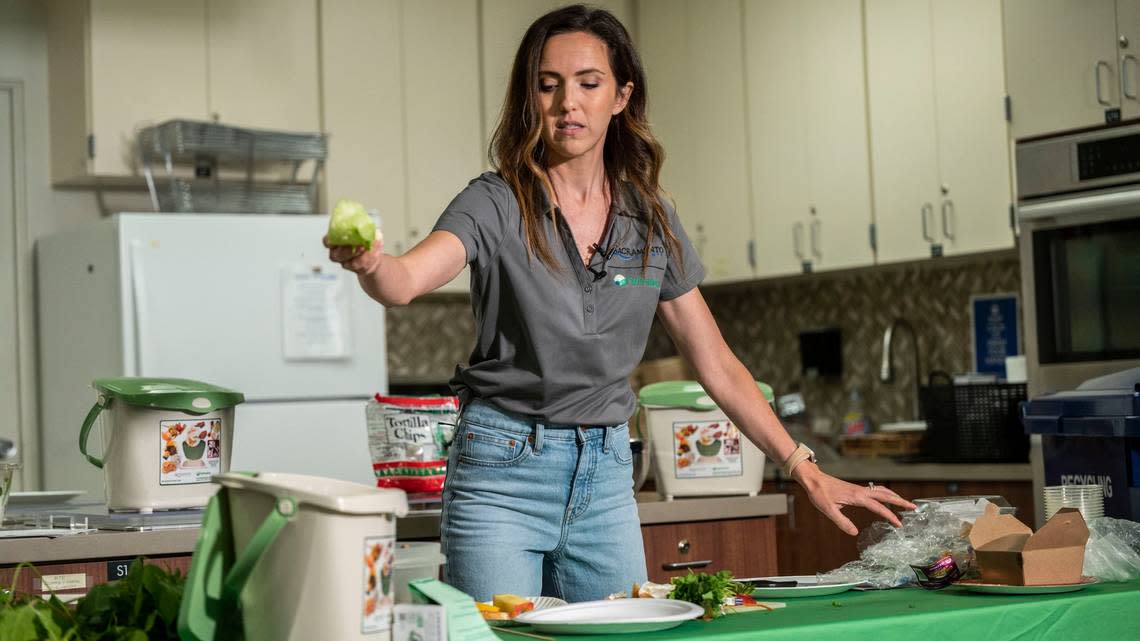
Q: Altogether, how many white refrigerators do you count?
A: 1